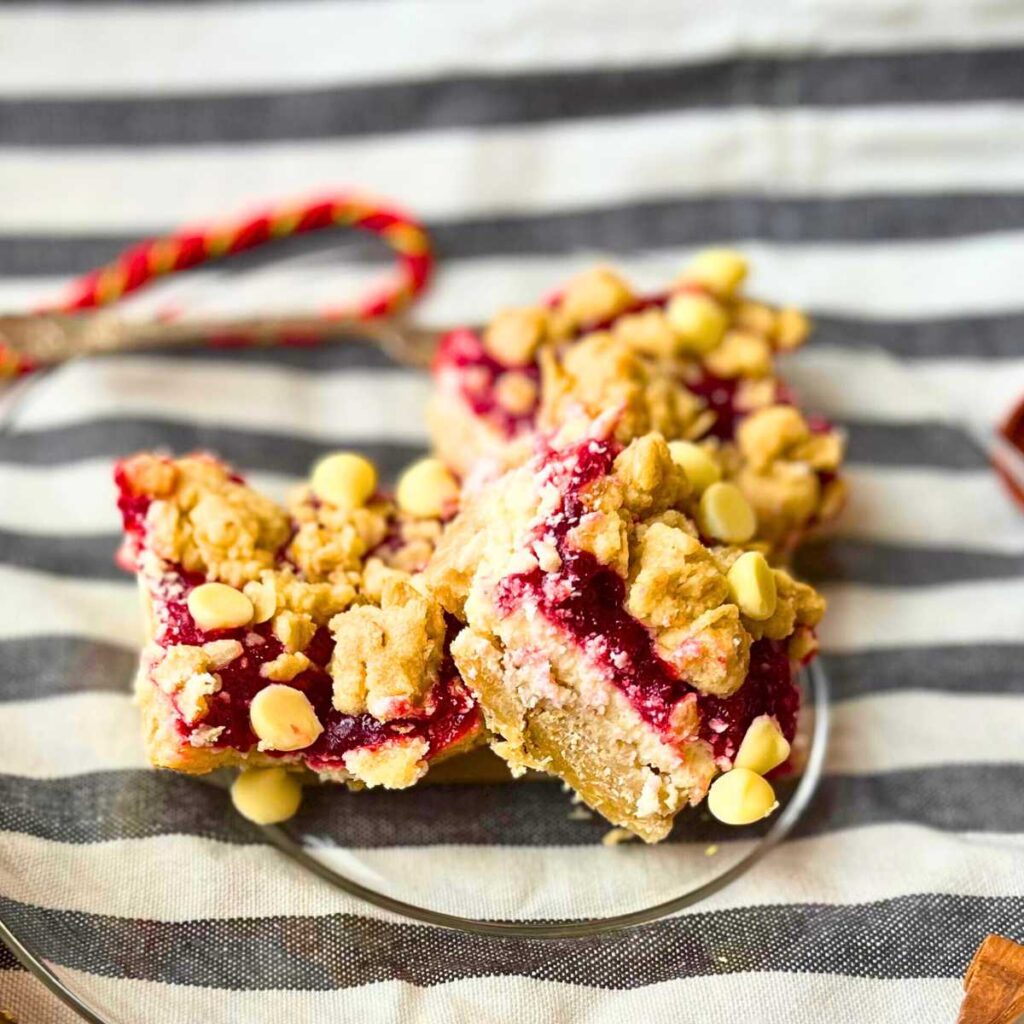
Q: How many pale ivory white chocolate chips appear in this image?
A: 12